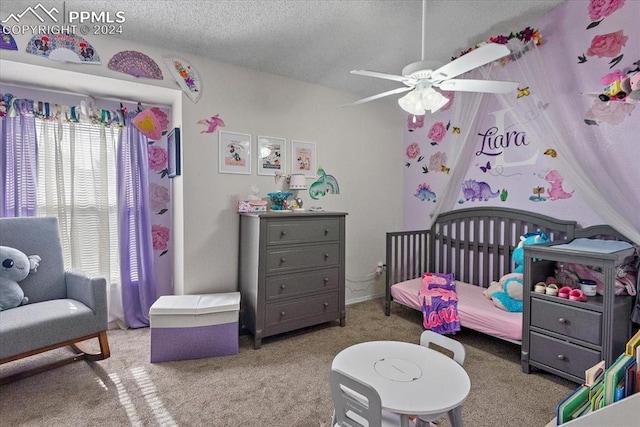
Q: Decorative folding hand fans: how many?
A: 4